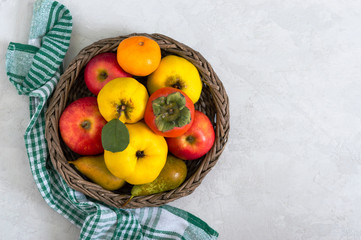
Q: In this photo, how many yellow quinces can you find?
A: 3